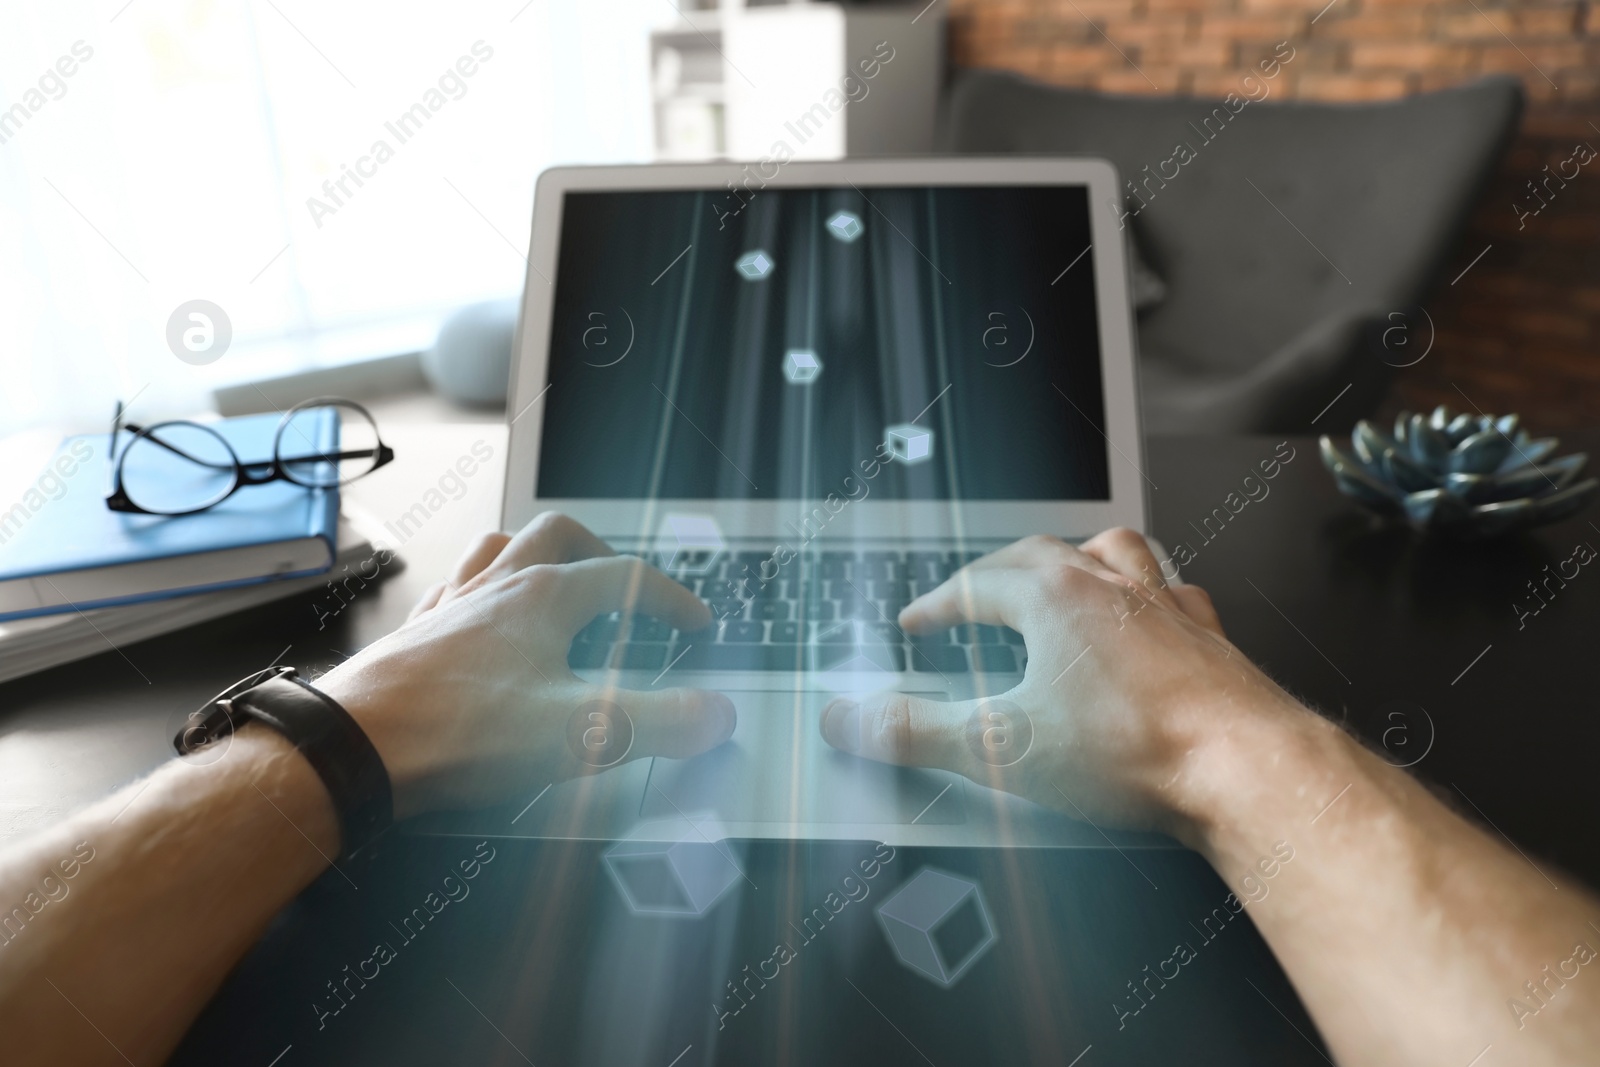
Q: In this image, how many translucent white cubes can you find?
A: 8